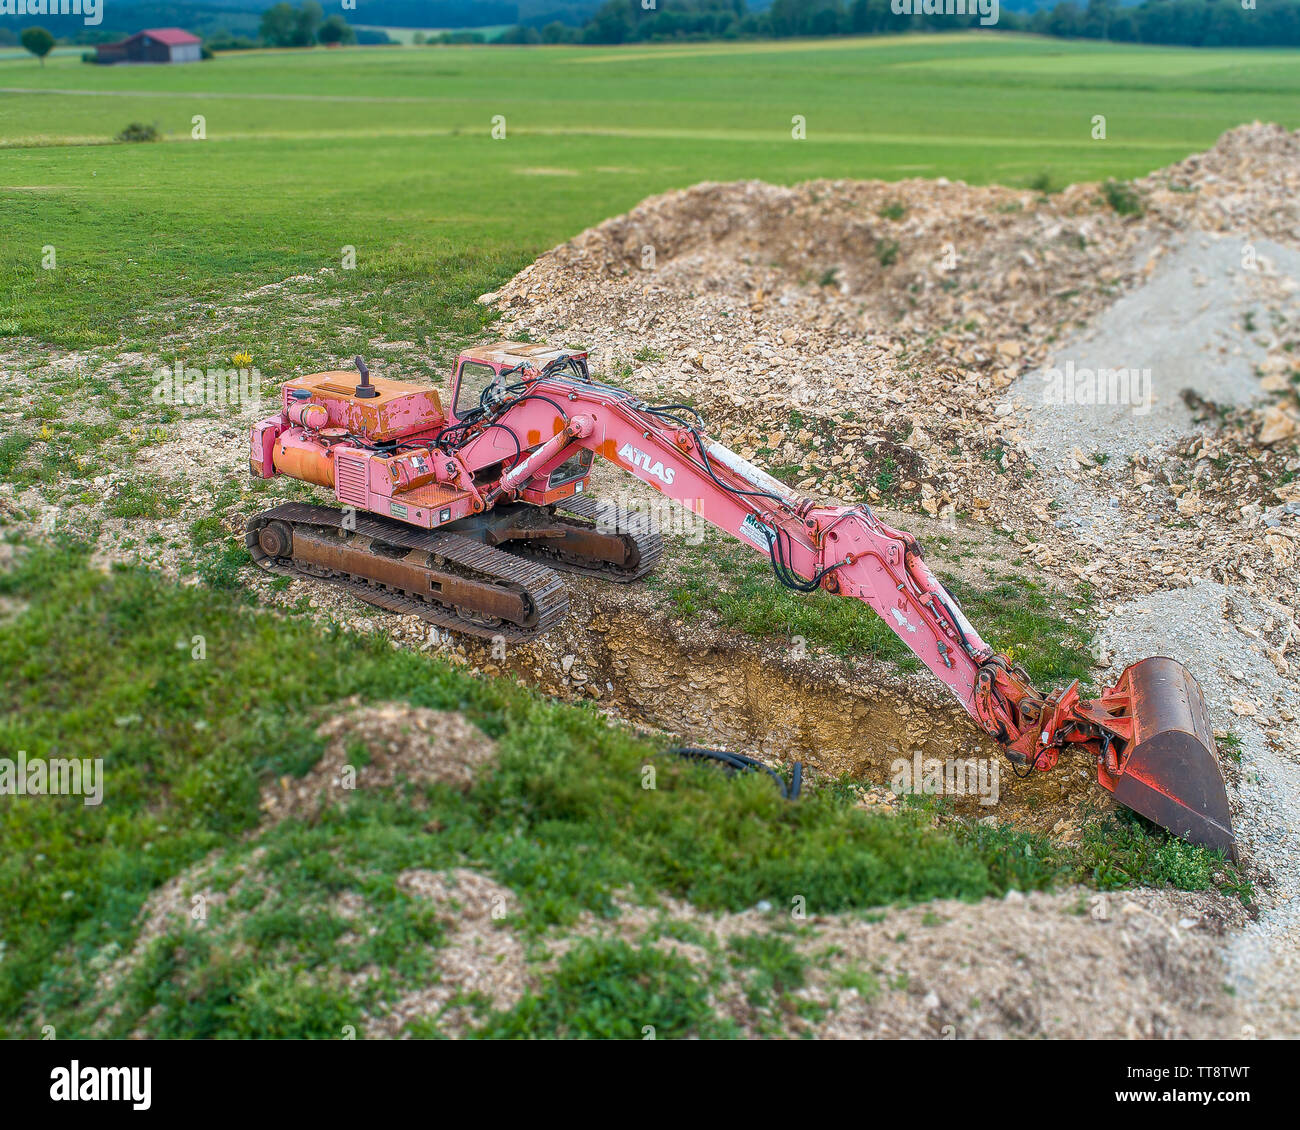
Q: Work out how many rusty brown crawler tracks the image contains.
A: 2